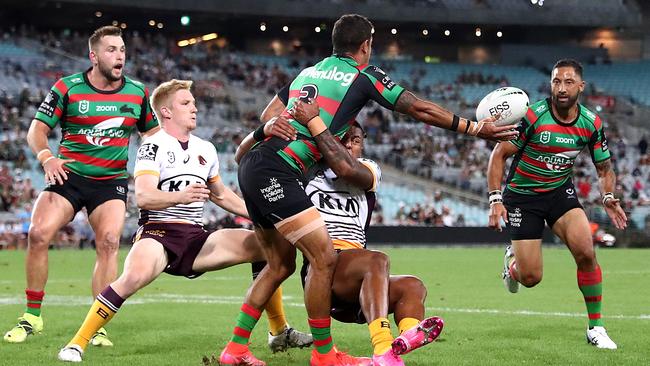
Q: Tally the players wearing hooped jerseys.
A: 3